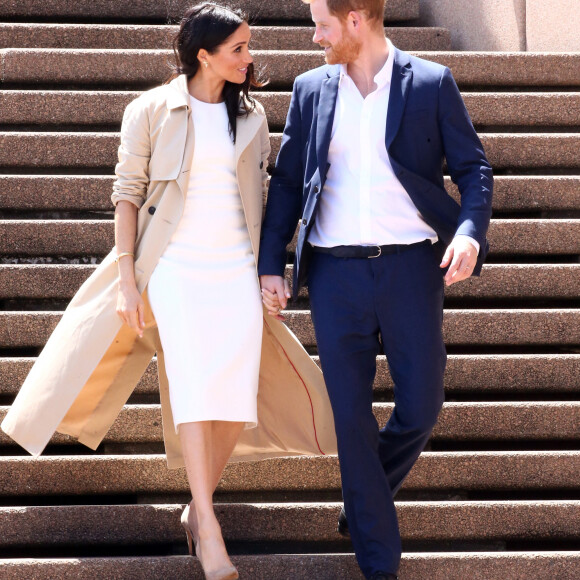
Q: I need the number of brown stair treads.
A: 14